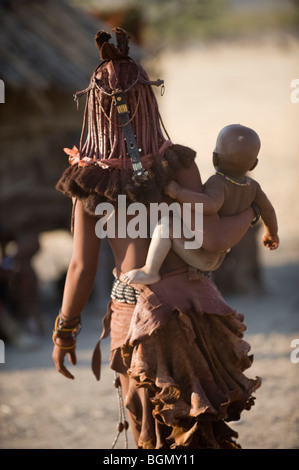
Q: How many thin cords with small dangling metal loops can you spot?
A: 2